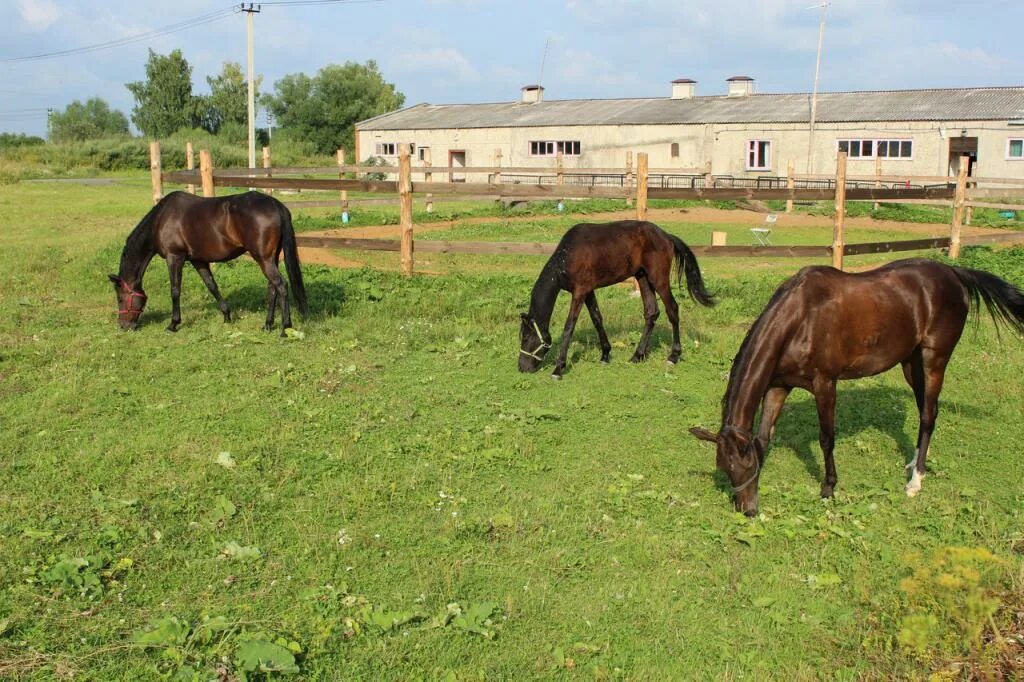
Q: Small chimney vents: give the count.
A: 3